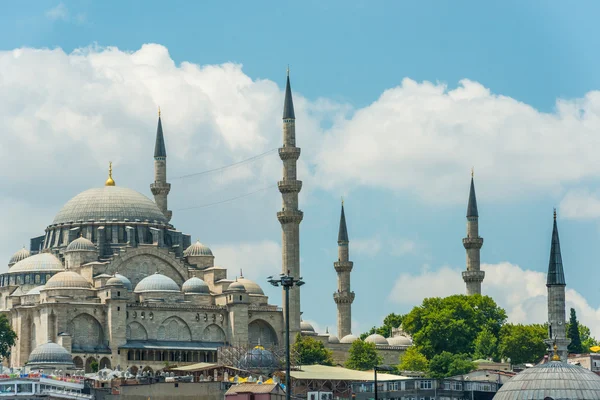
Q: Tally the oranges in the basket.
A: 0